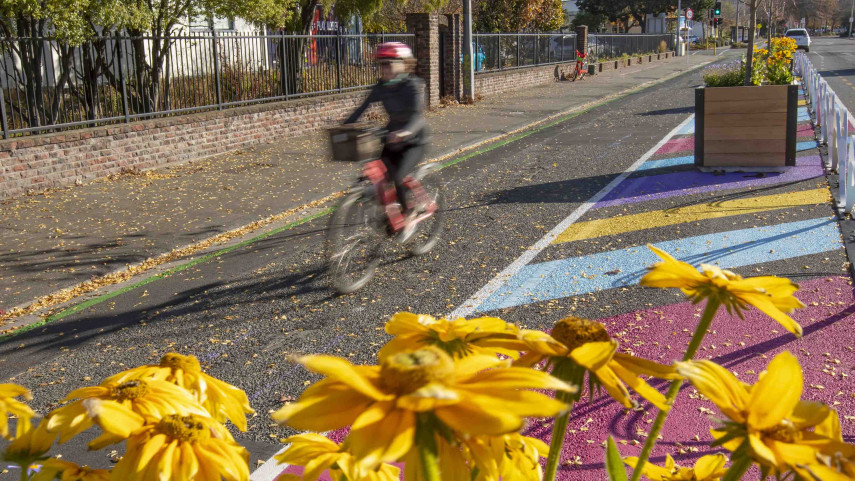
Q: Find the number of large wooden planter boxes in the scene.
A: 1